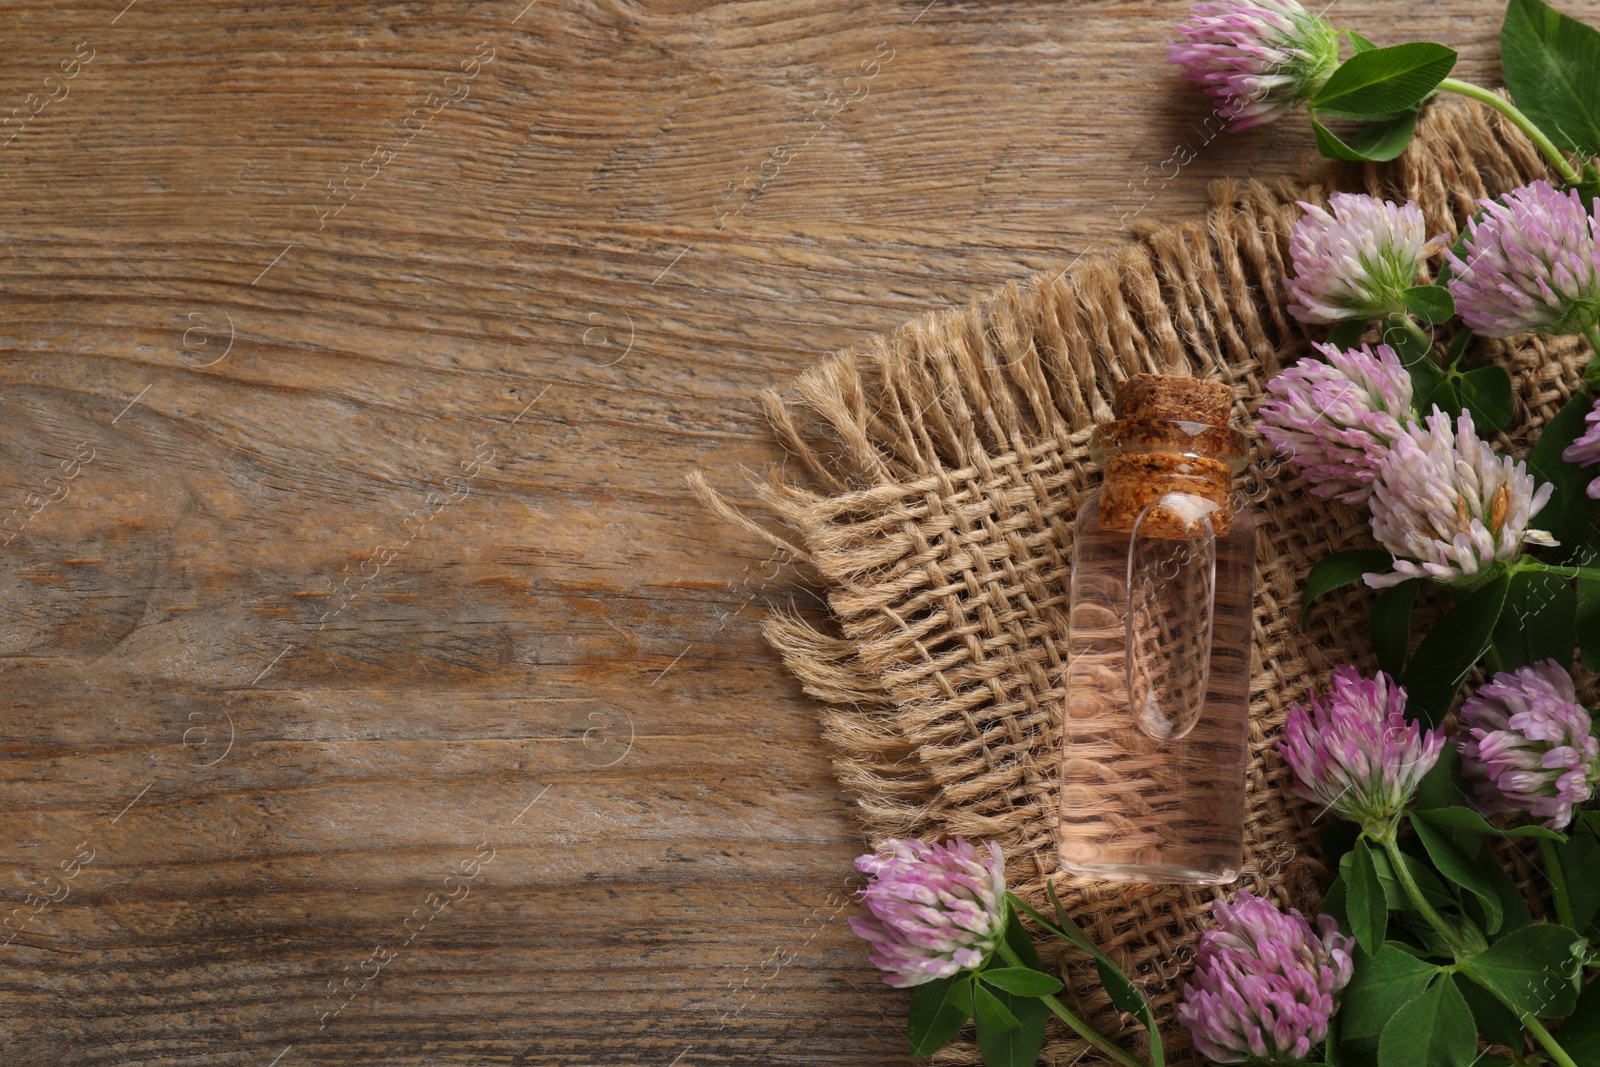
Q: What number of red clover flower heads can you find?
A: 10